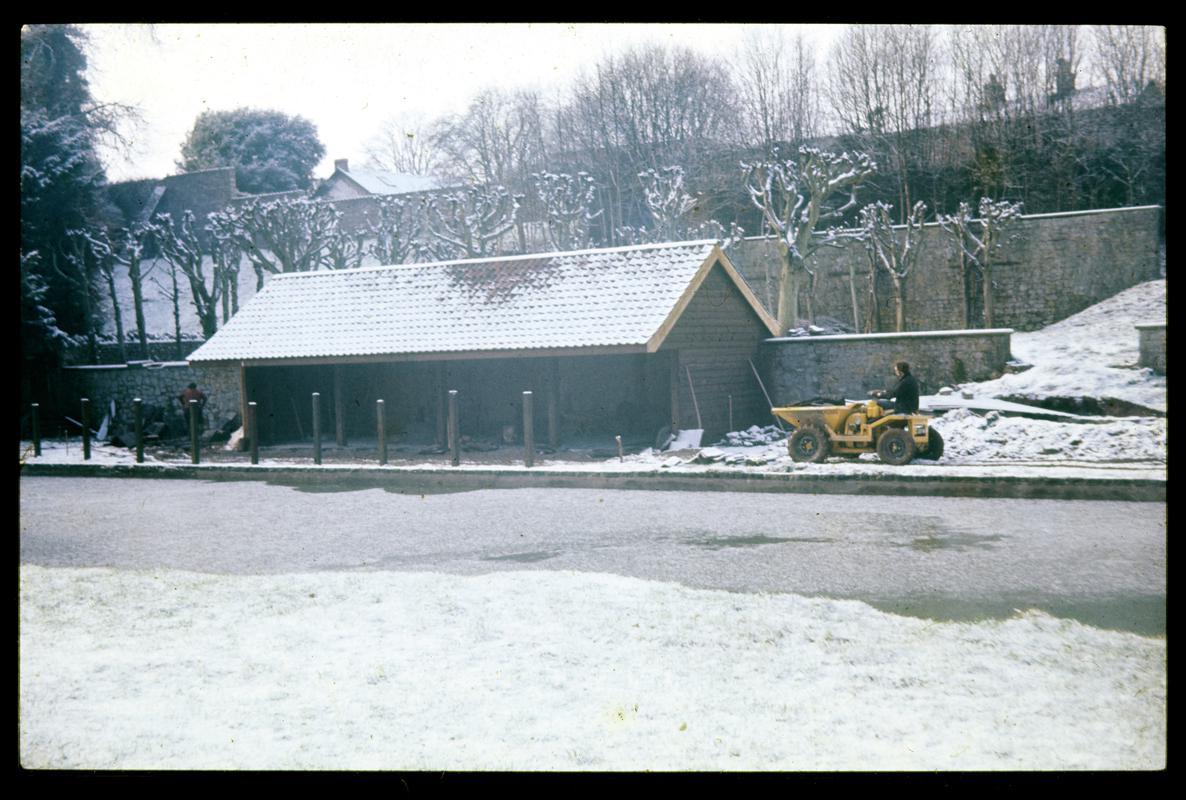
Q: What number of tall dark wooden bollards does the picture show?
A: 9